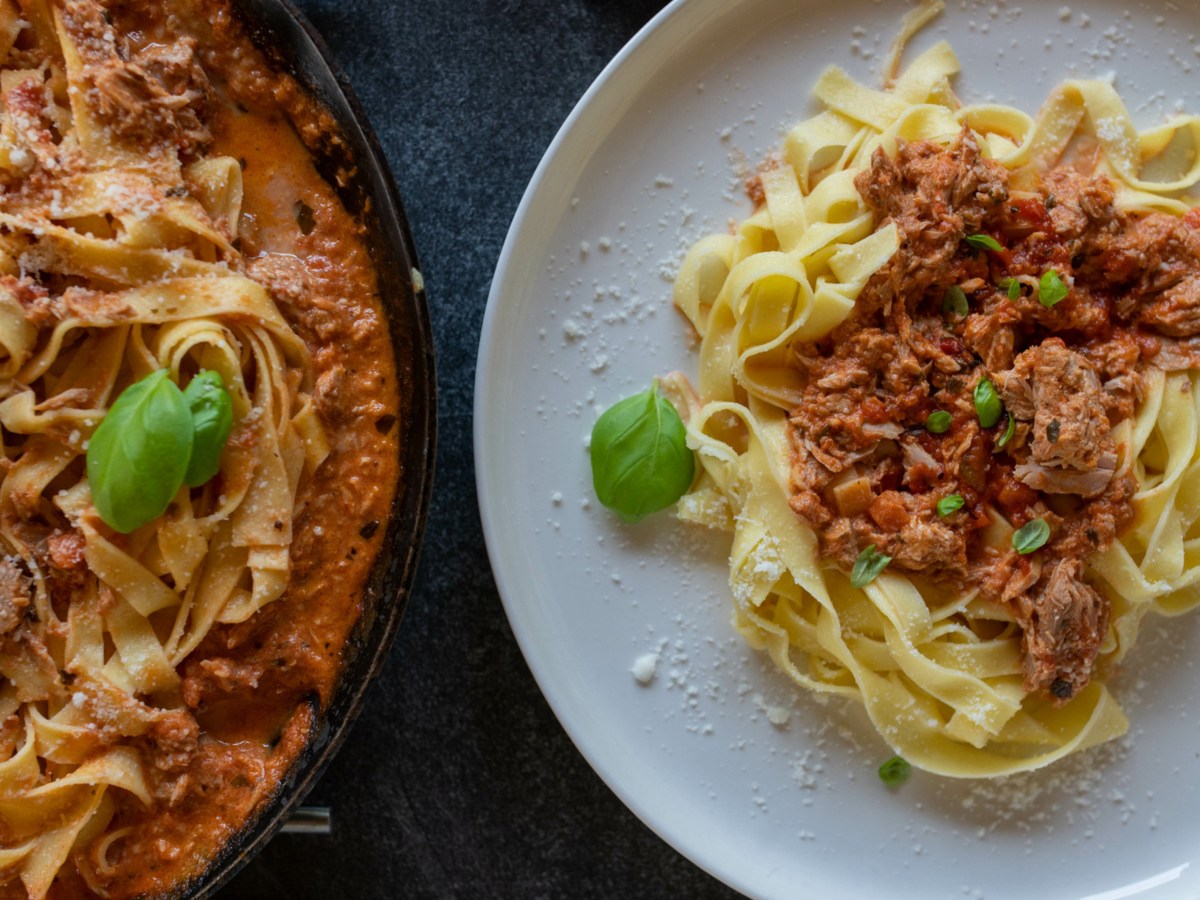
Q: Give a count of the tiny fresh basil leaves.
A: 11